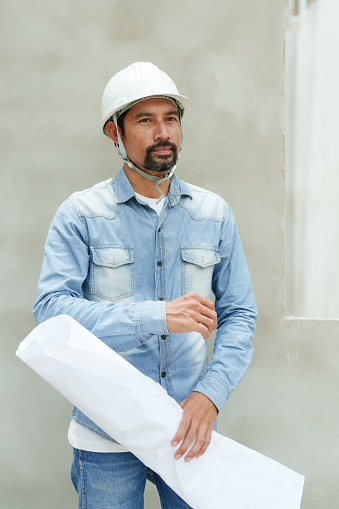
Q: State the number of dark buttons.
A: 5